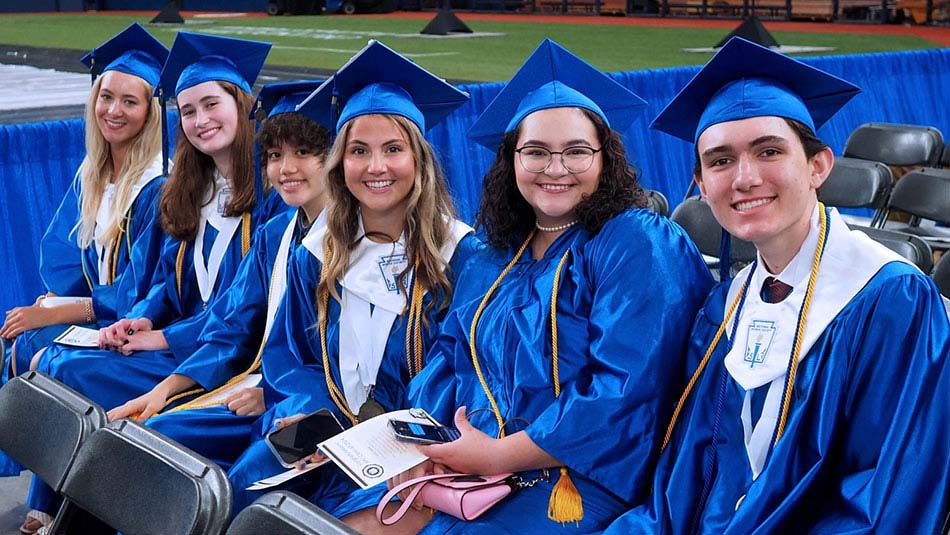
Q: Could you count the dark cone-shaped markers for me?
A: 3